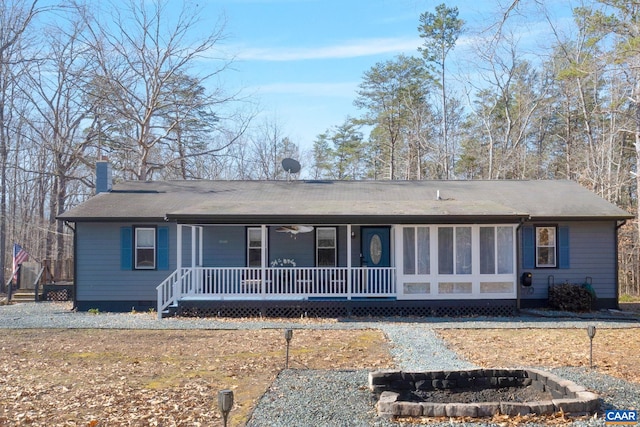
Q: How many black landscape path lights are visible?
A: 3